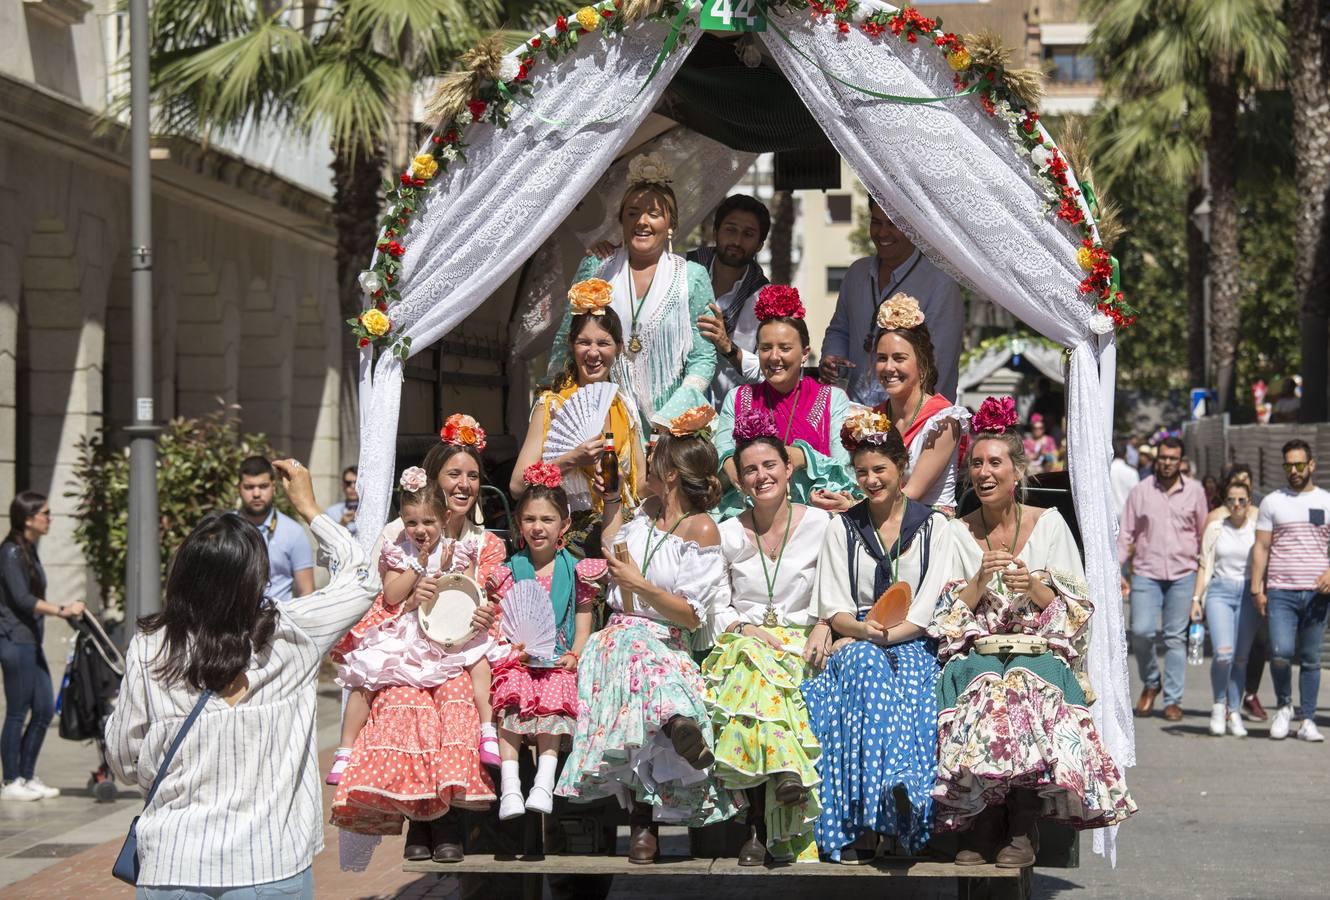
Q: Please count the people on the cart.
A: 13